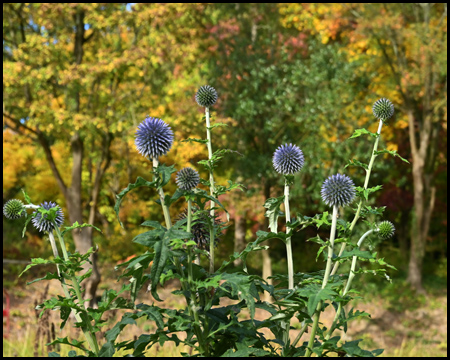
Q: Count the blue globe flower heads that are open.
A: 4